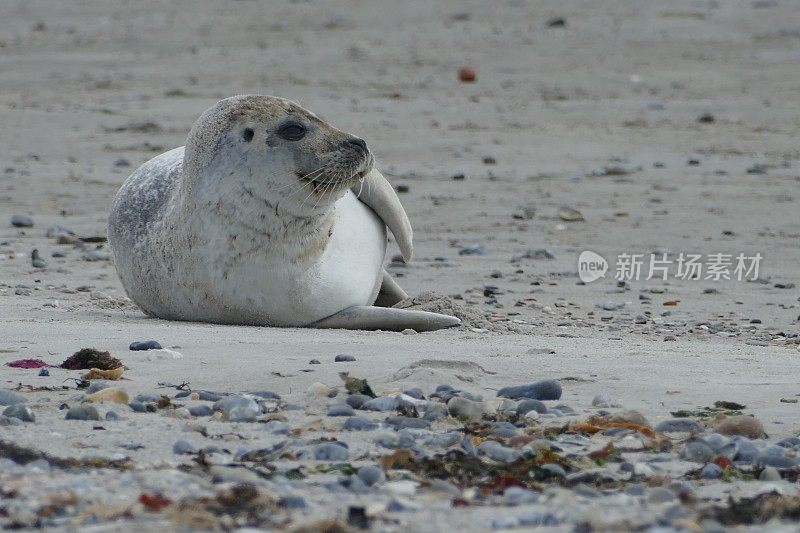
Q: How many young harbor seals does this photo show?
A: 1